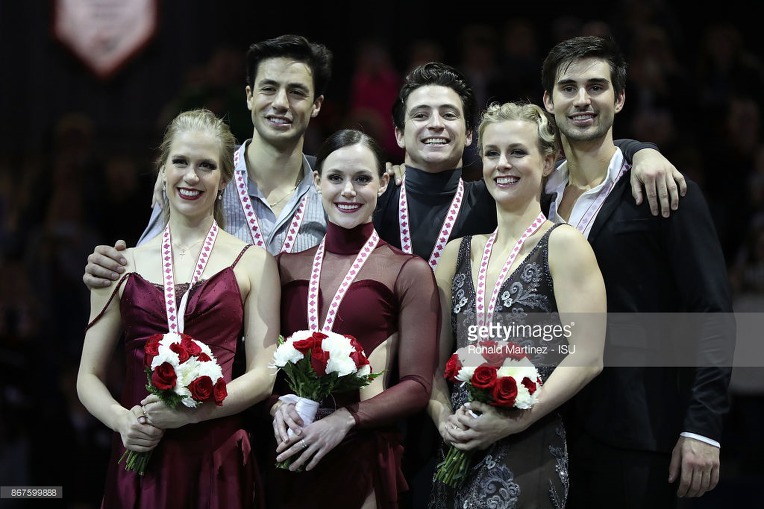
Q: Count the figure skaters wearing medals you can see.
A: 6